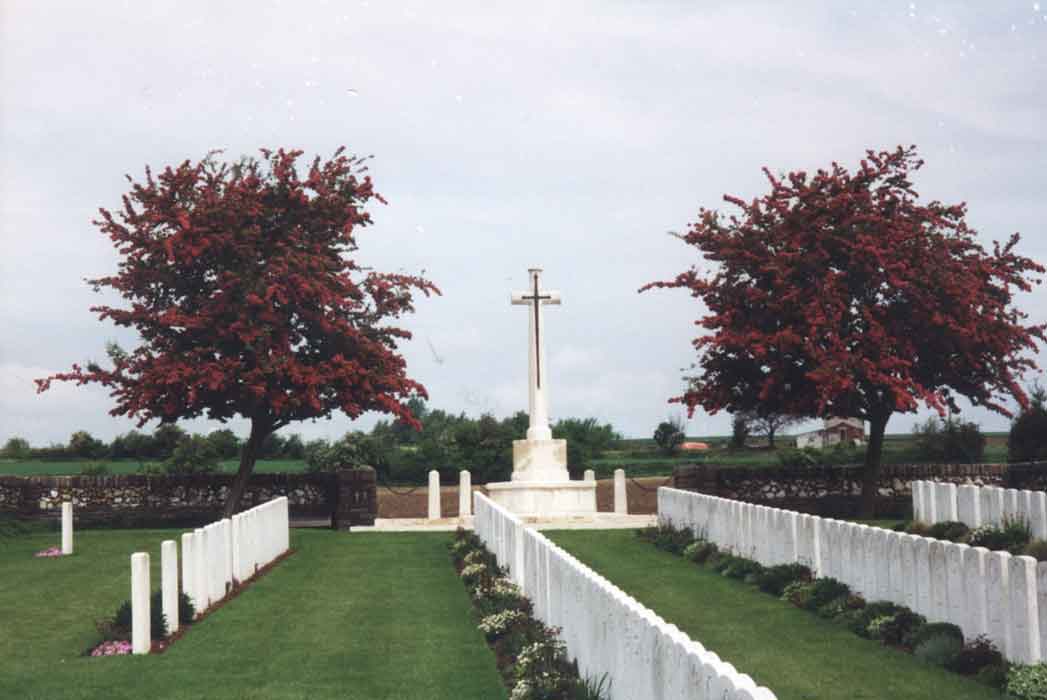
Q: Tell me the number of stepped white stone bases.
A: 1